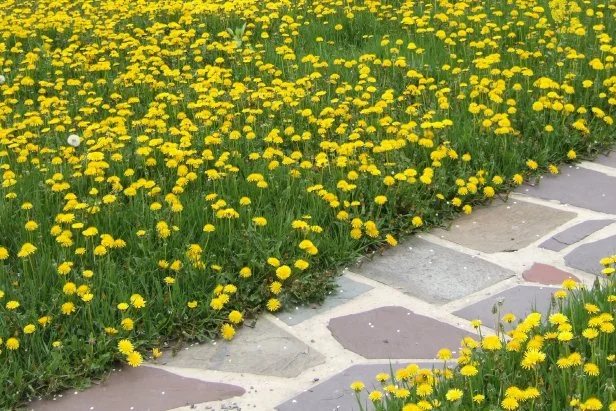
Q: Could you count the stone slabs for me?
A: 13